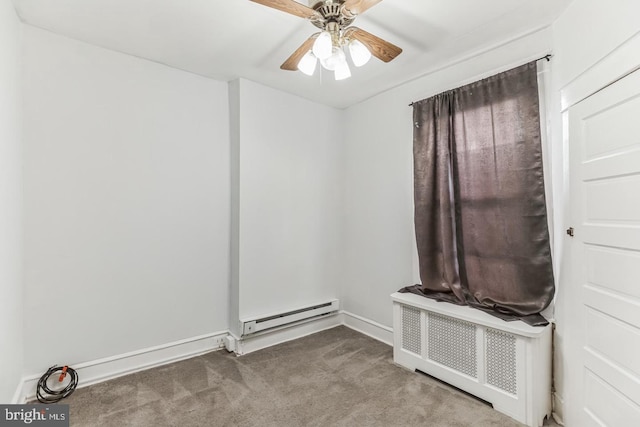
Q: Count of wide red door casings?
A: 0